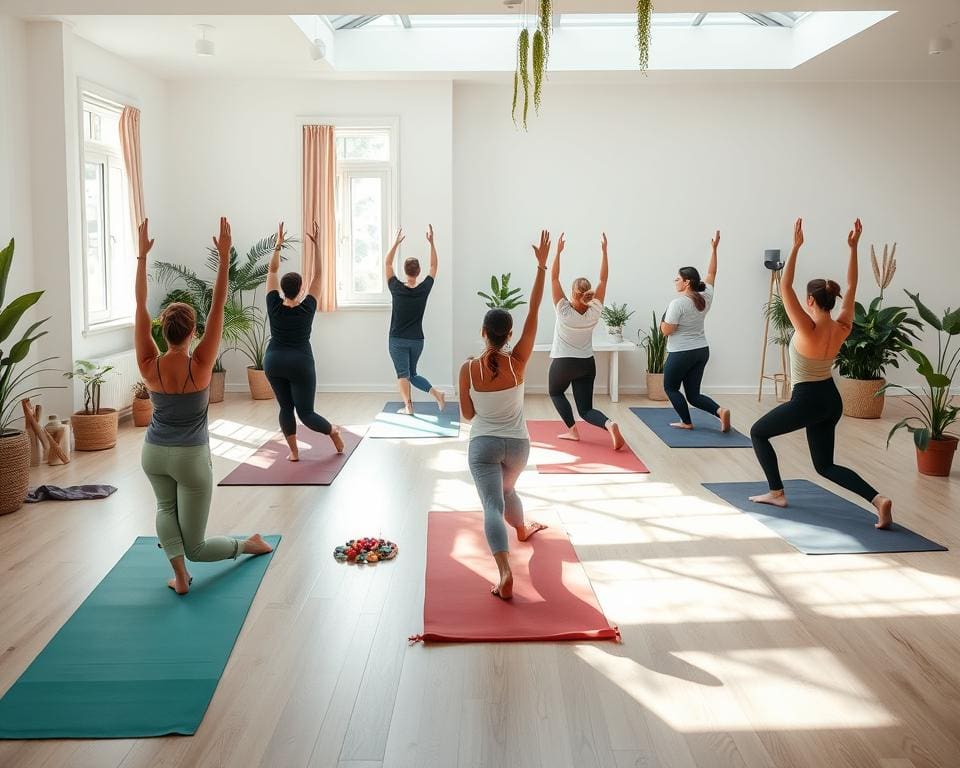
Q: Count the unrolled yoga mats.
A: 7